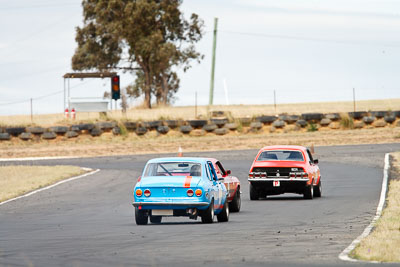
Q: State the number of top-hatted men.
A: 0